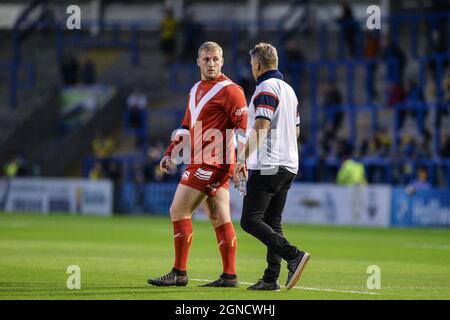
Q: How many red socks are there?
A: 2